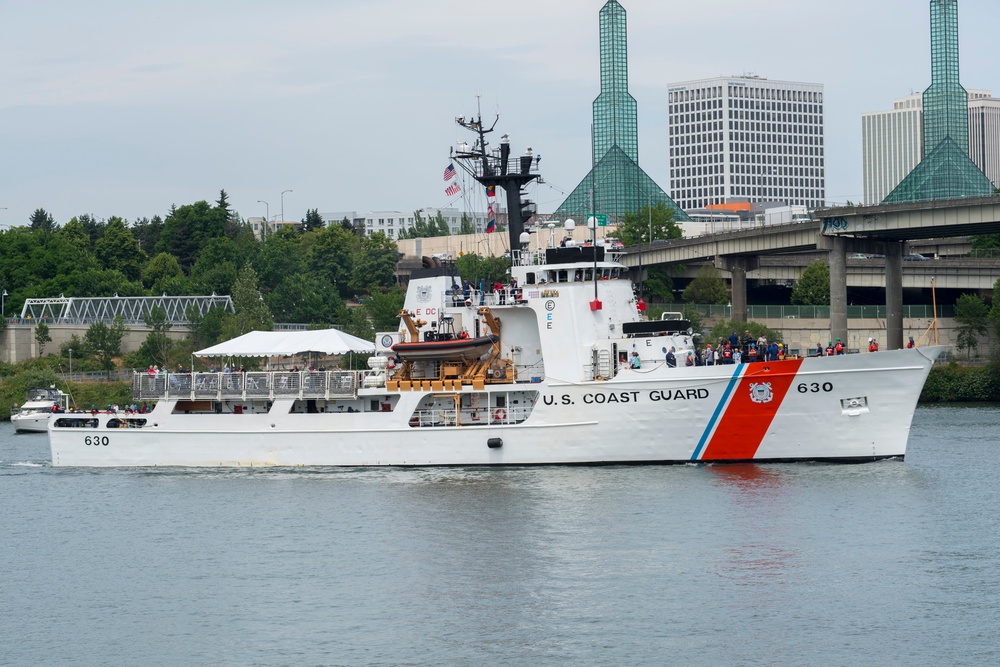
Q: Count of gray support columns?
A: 3